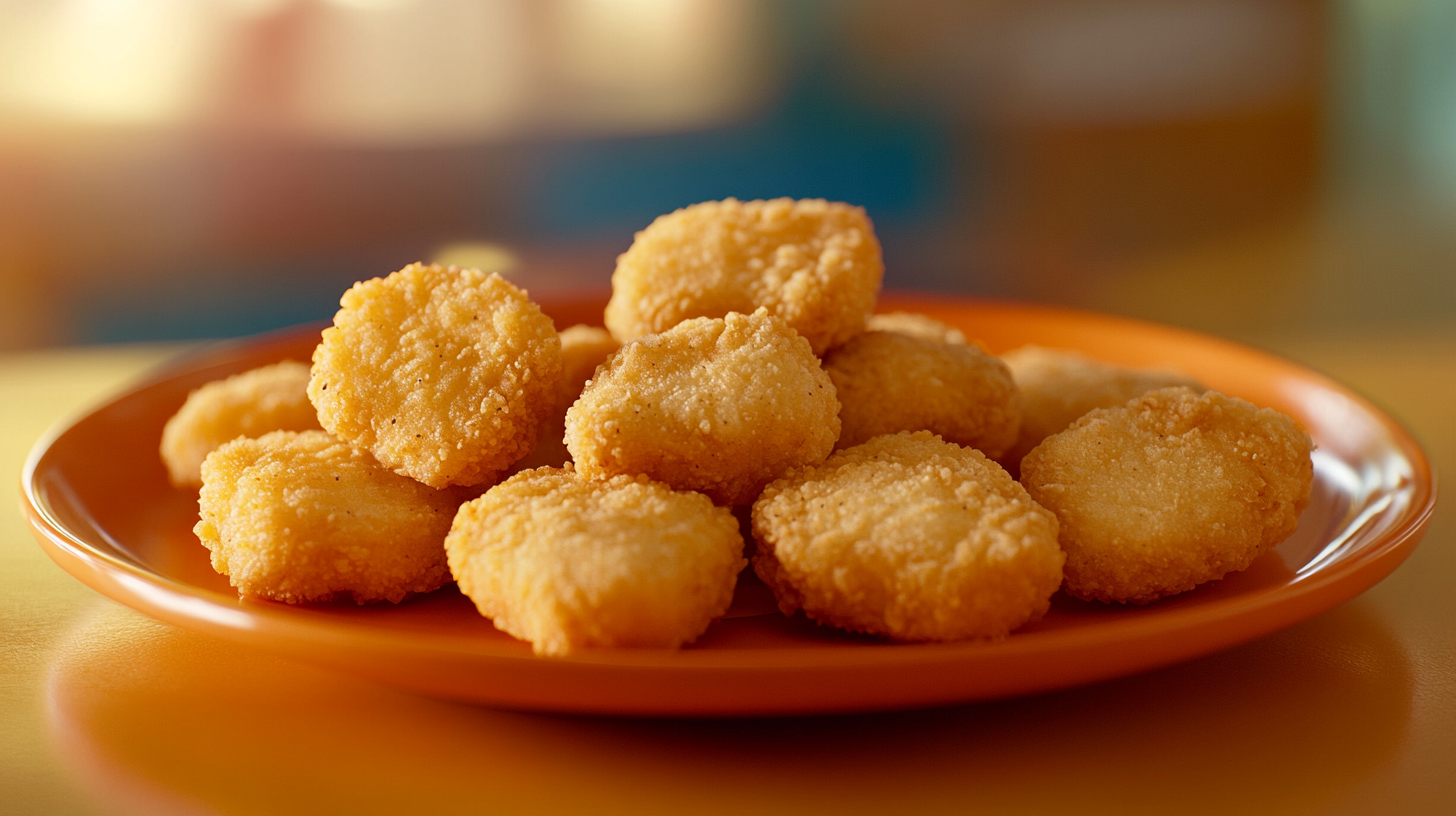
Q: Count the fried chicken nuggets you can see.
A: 11